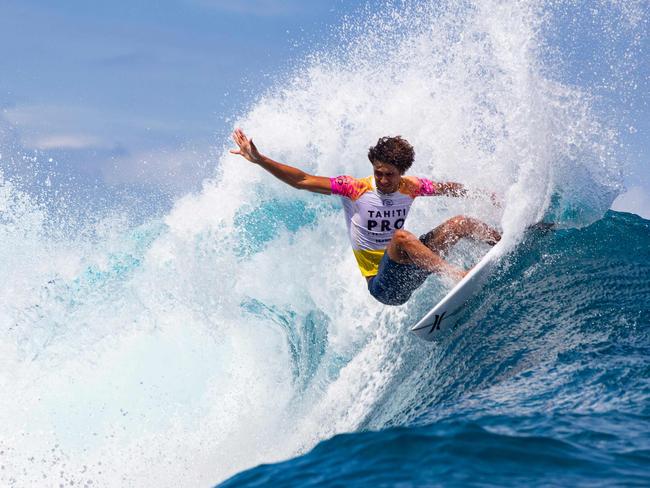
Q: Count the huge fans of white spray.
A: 1